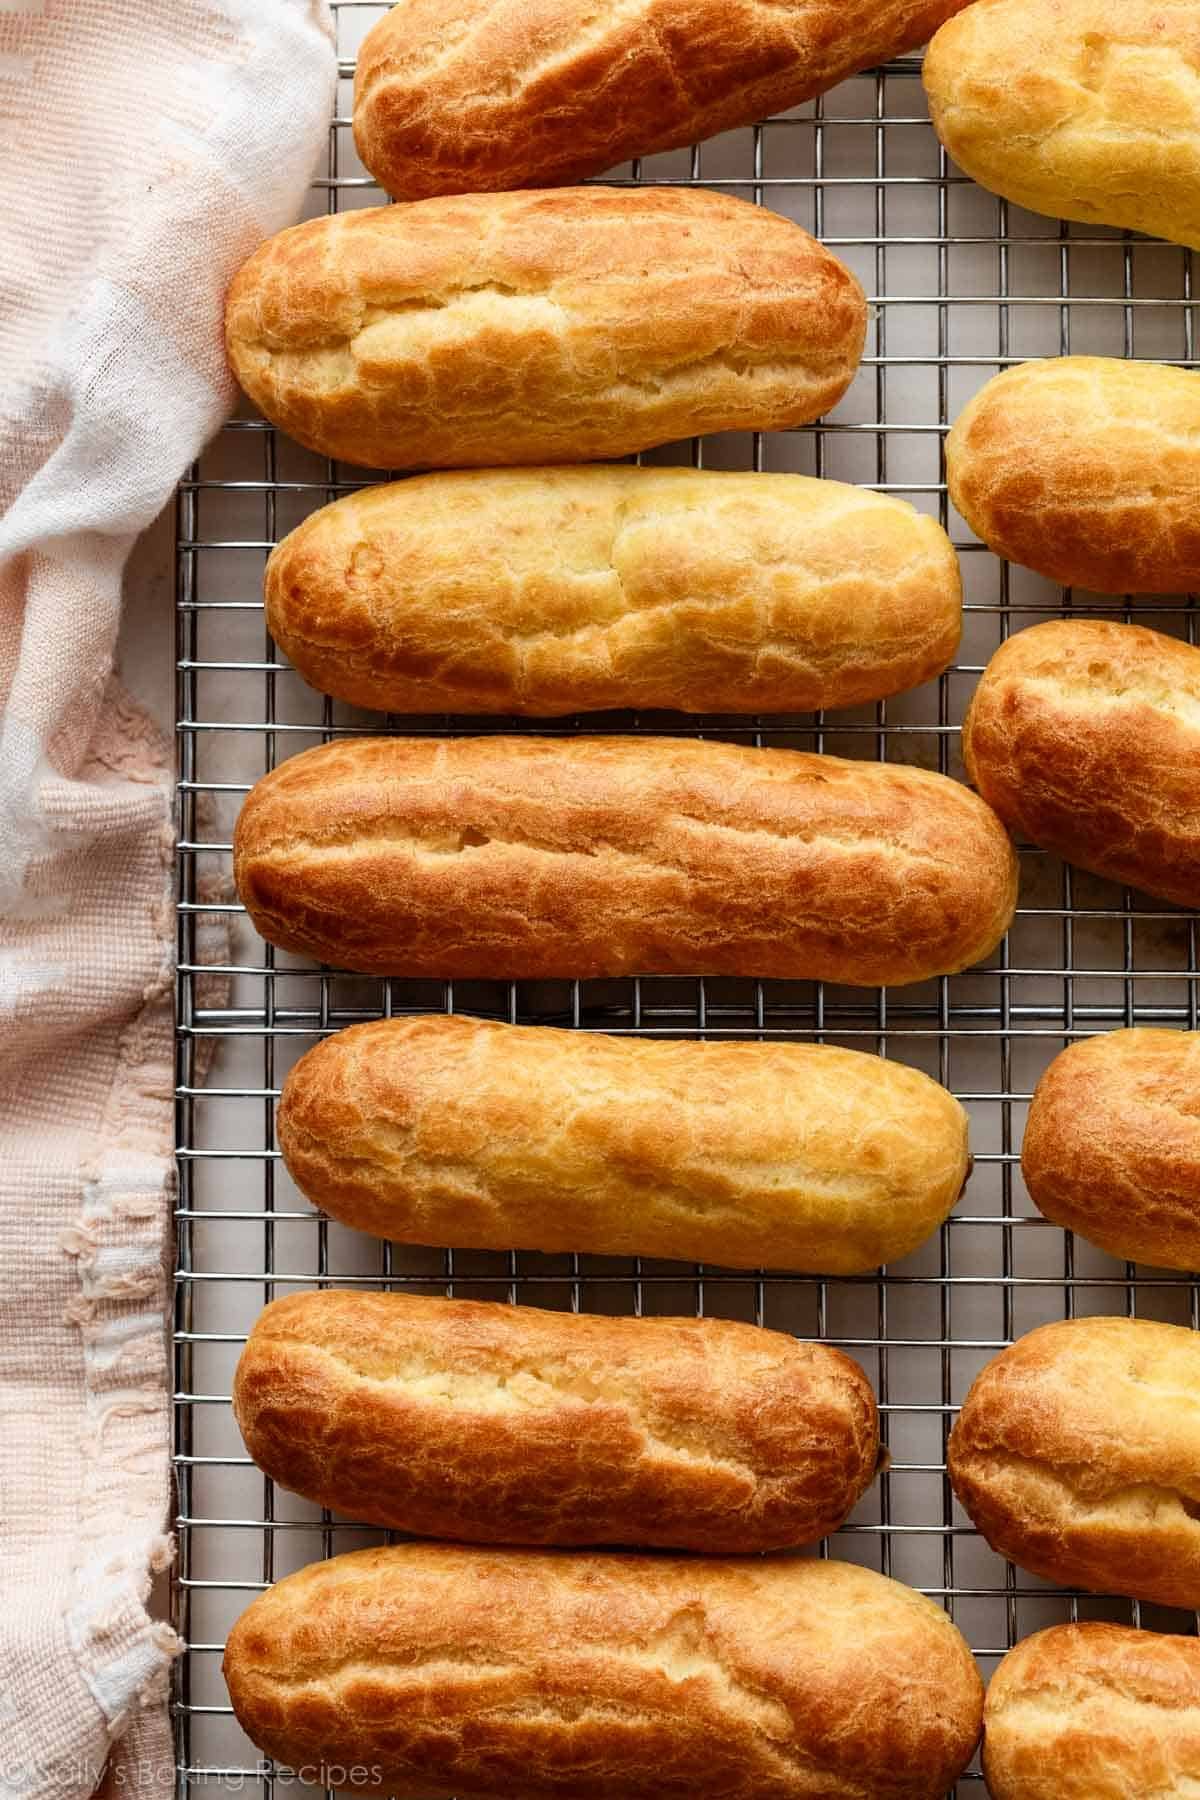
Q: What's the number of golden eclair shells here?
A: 13